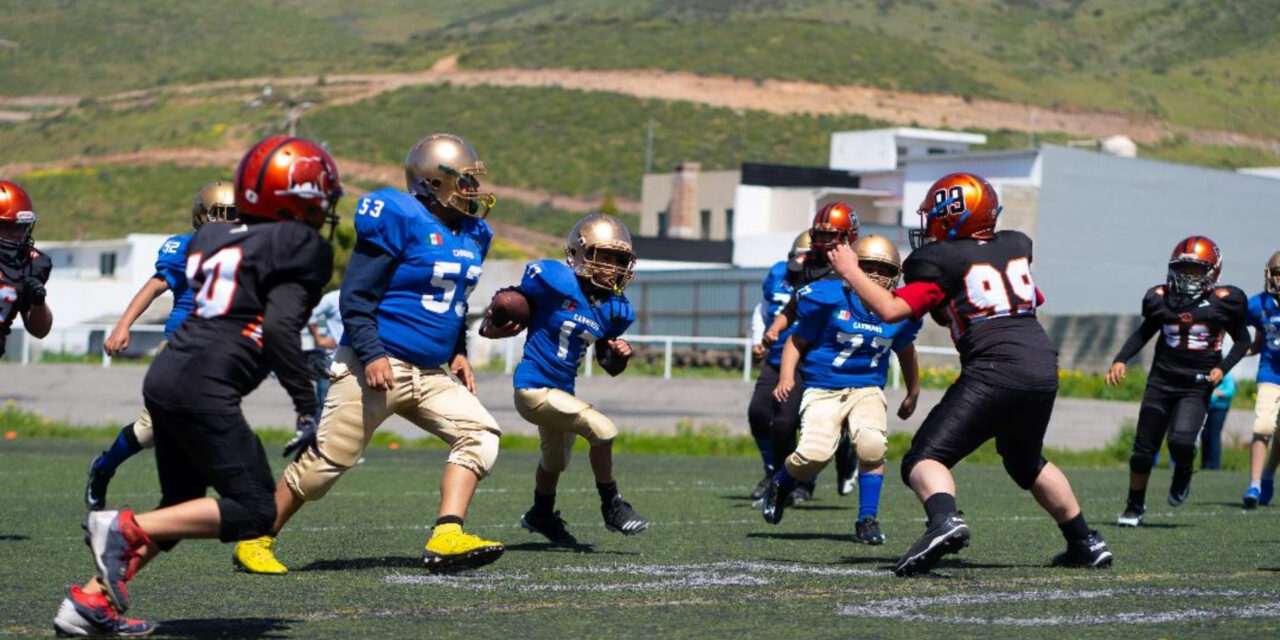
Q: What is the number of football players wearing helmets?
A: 11